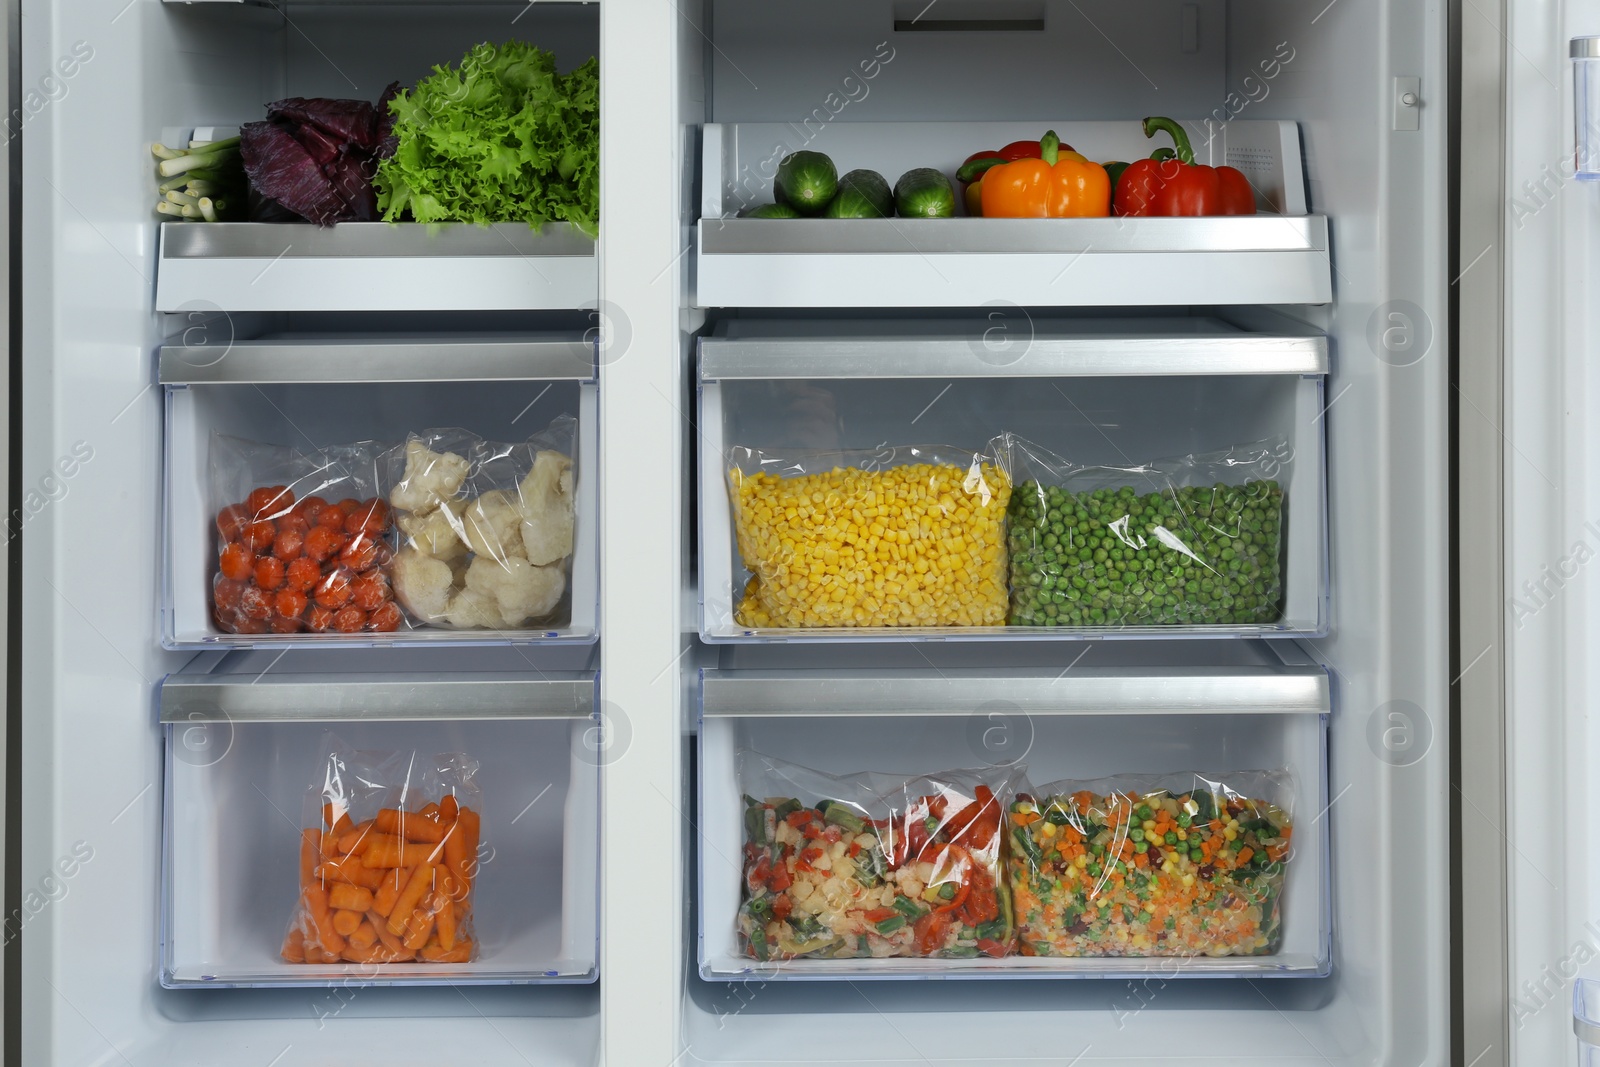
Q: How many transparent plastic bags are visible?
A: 7